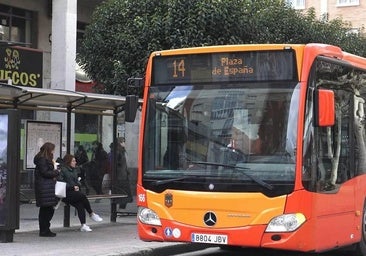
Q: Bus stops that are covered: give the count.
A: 1